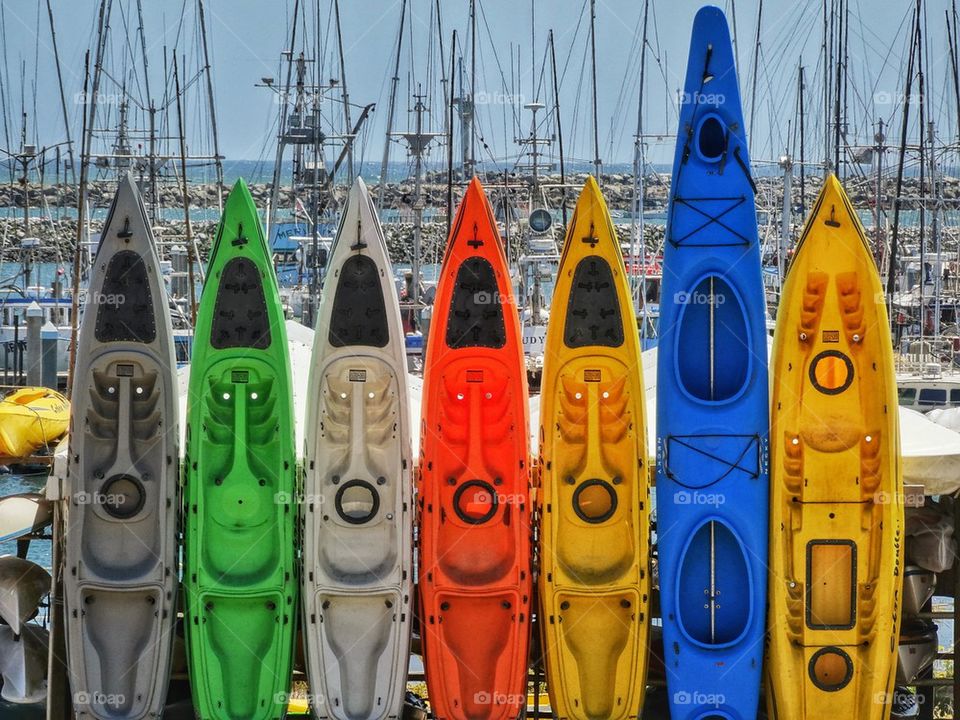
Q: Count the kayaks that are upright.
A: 7